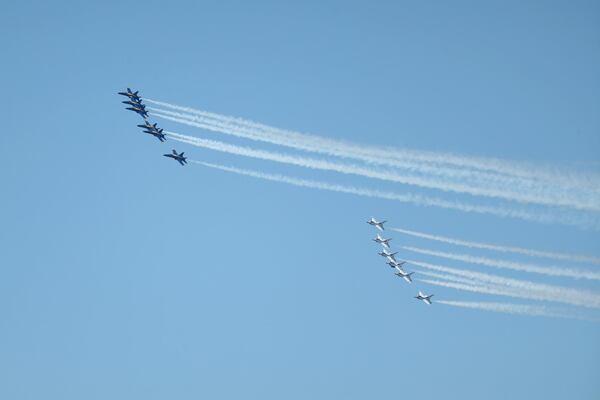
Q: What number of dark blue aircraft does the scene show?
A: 6